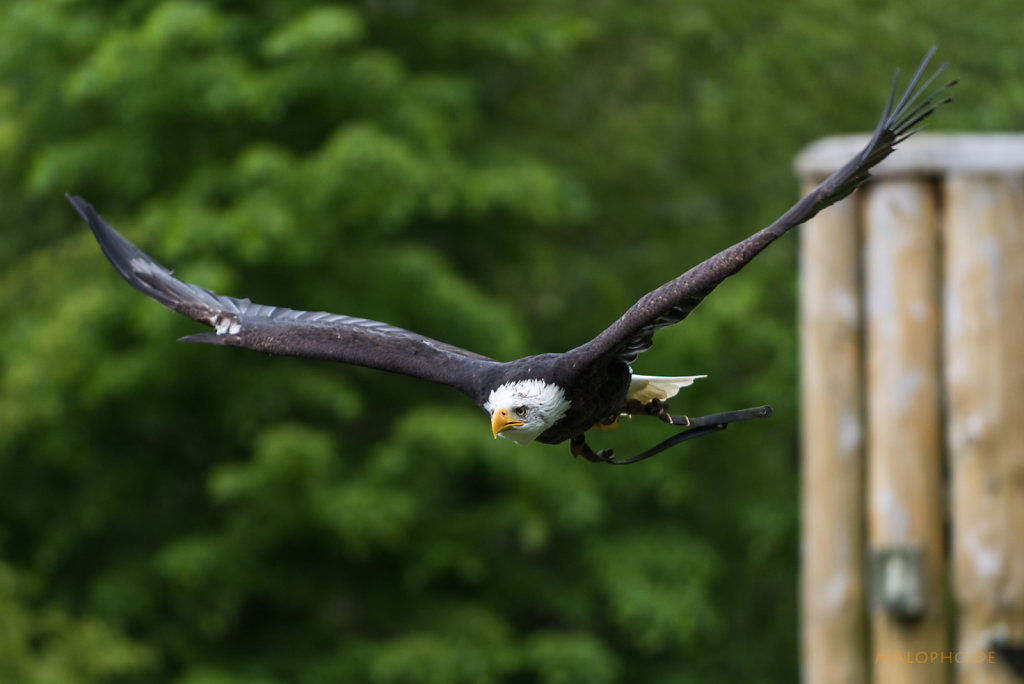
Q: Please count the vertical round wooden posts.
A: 3